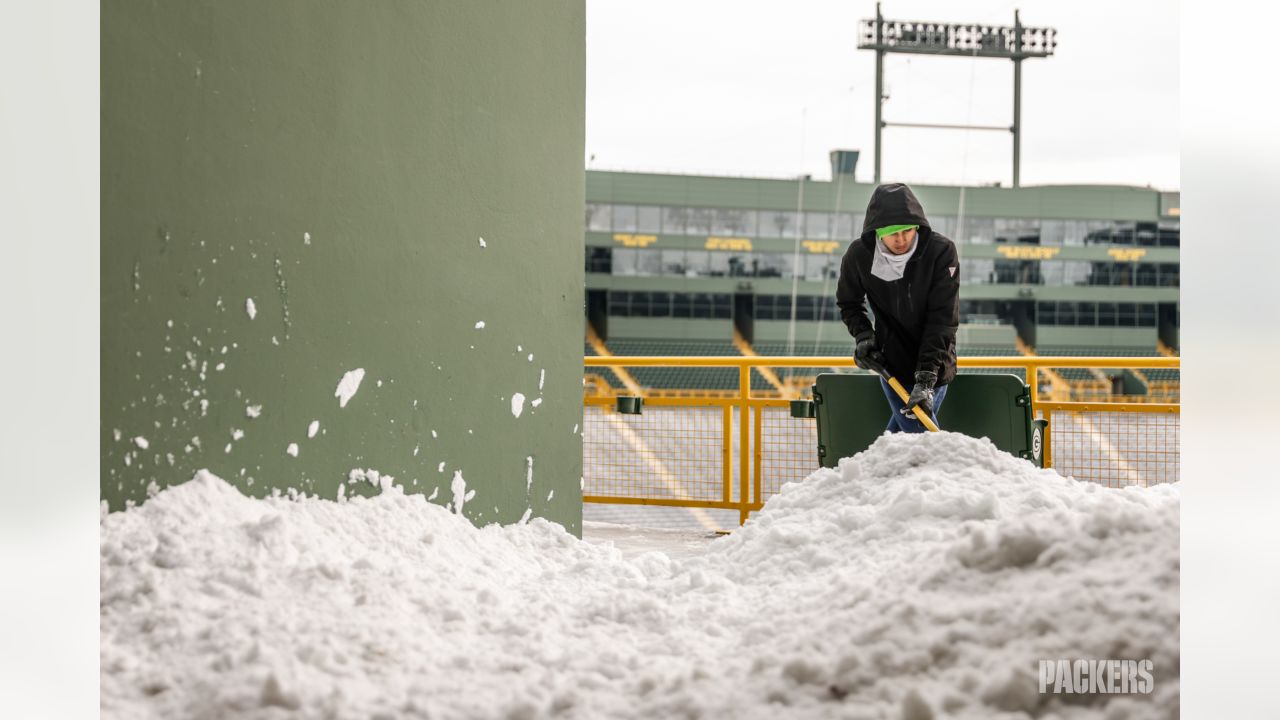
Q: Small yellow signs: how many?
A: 5